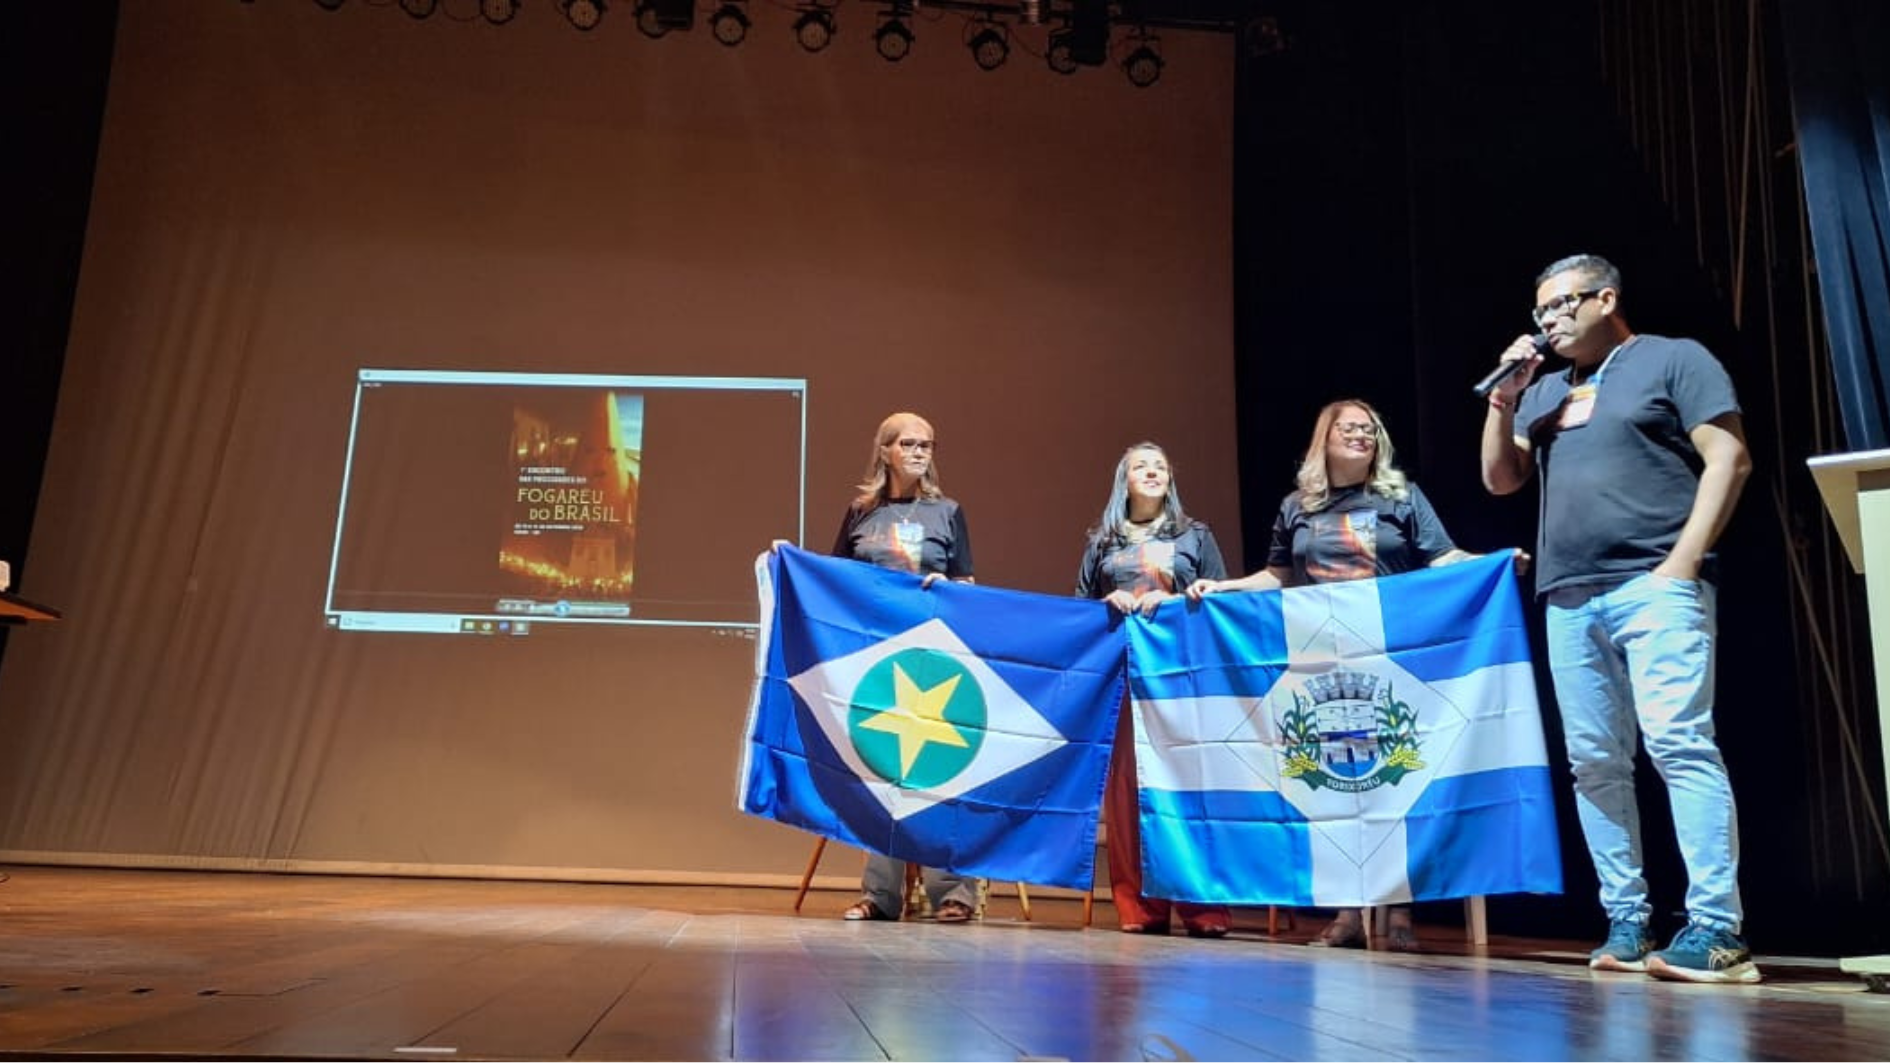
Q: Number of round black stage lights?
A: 11